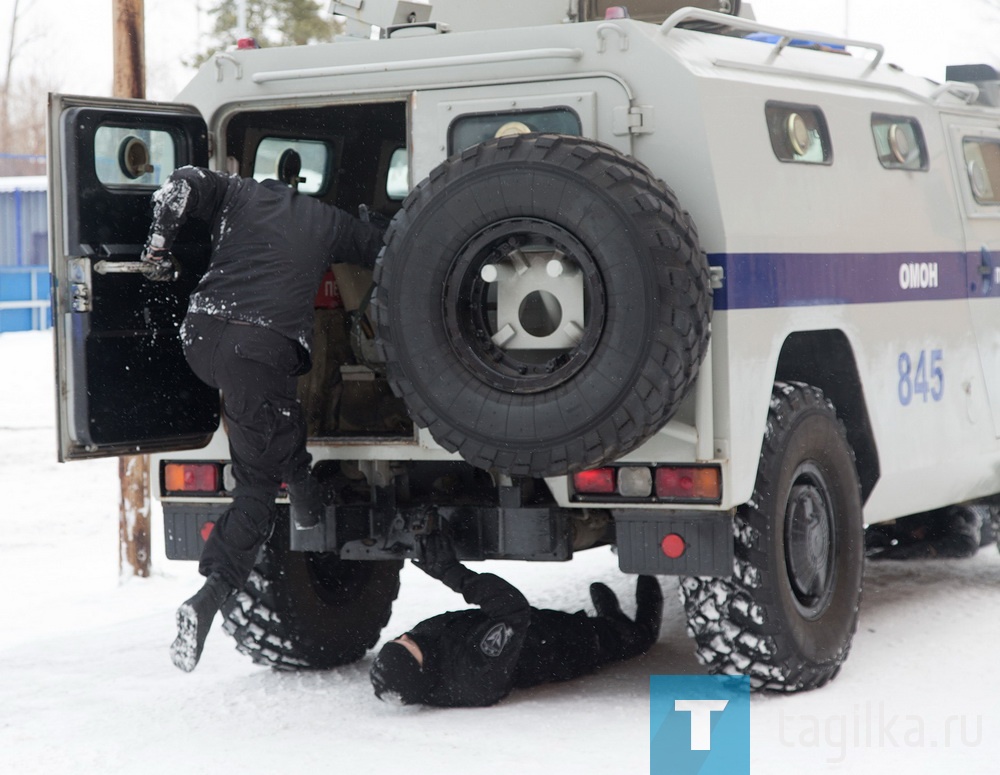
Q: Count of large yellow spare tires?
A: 0